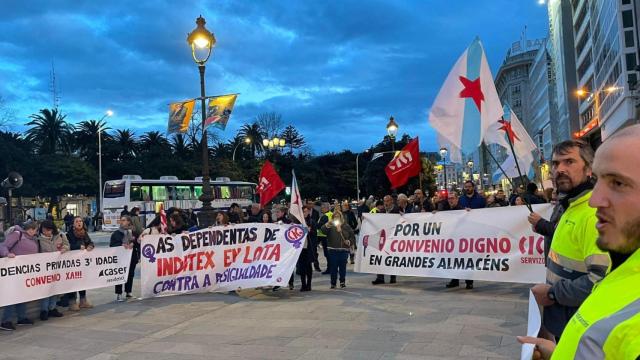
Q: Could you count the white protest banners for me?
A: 3